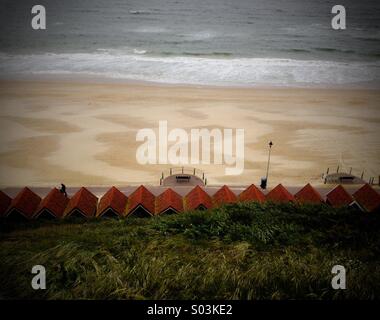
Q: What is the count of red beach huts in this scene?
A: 14